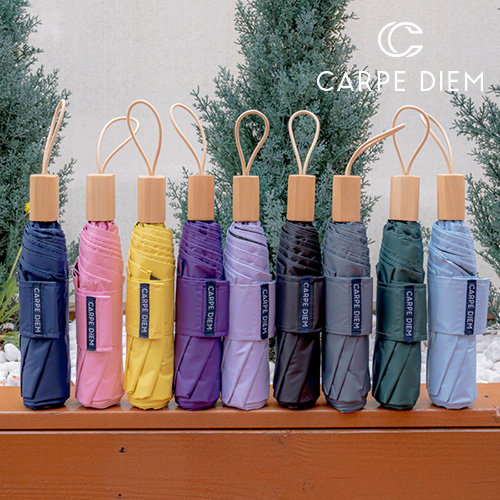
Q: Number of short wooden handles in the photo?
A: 9